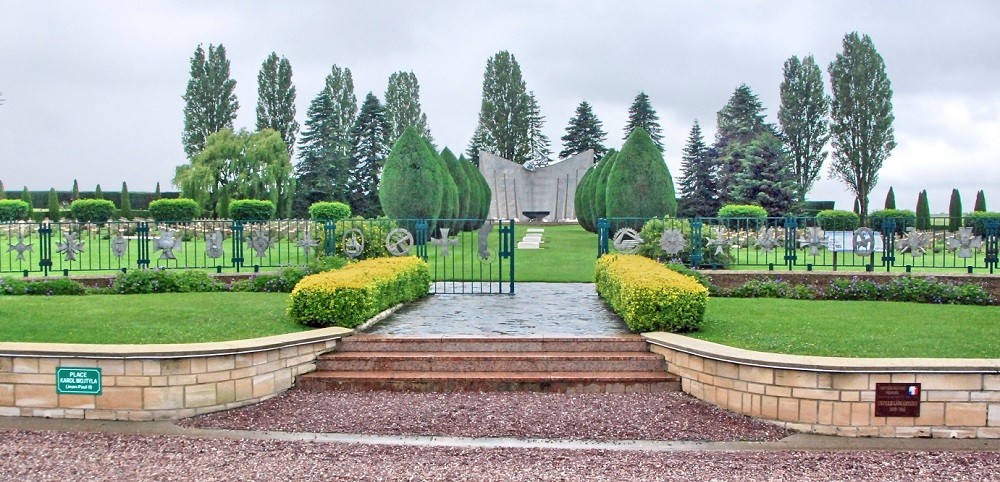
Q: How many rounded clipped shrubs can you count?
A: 9